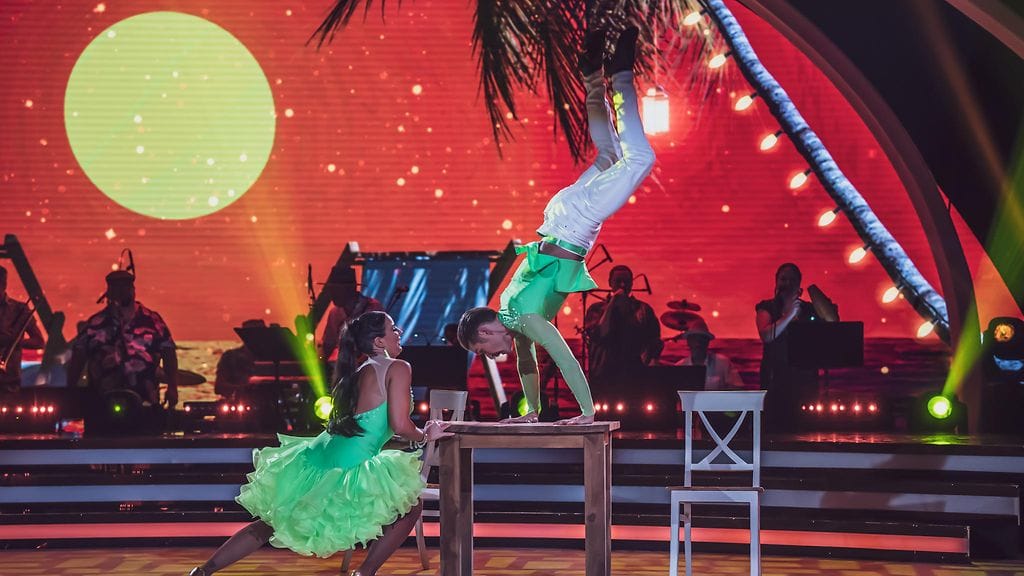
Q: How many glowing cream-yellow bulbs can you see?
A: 9